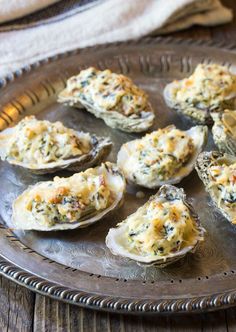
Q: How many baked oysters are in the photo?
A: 8